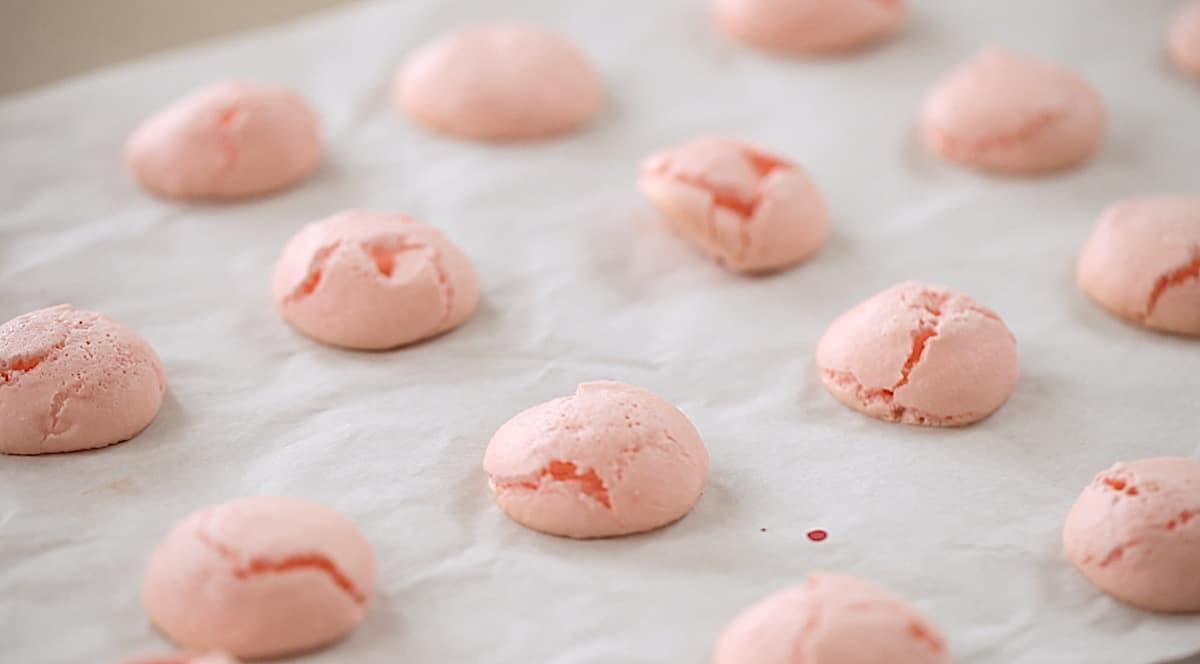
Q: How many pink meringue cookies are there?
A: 15